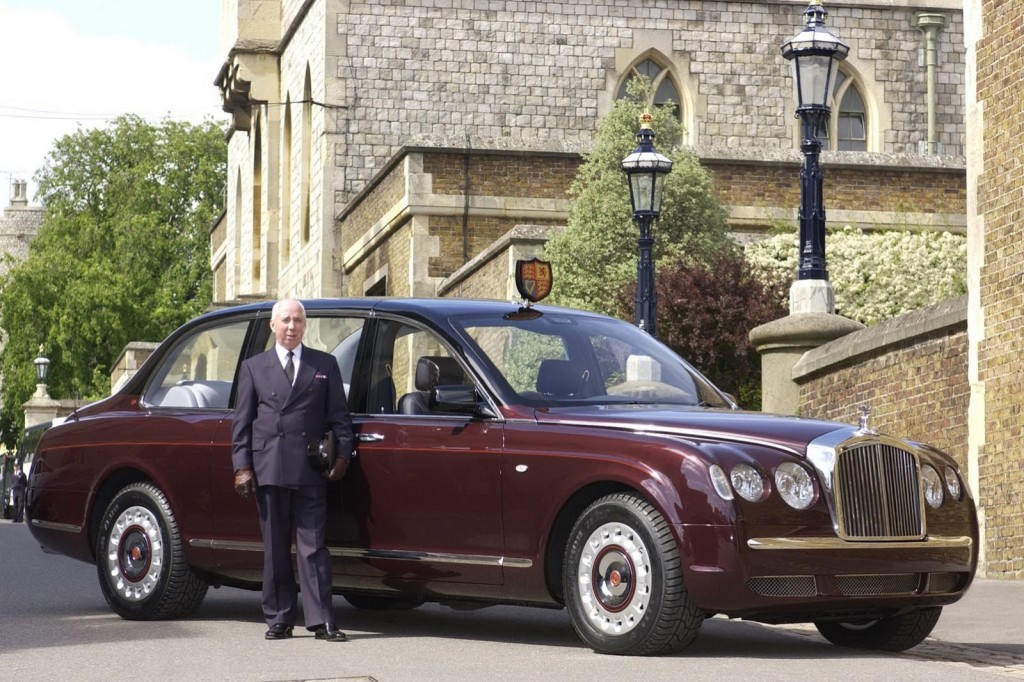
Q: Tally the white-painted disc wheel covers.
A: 2